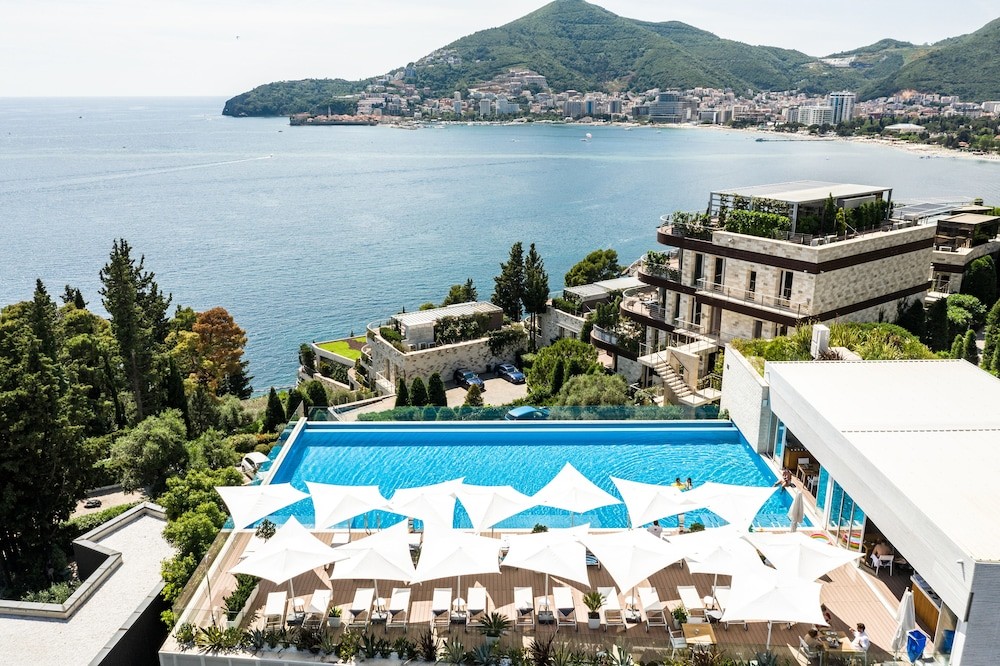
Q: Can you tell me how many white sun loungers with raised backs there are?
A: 12